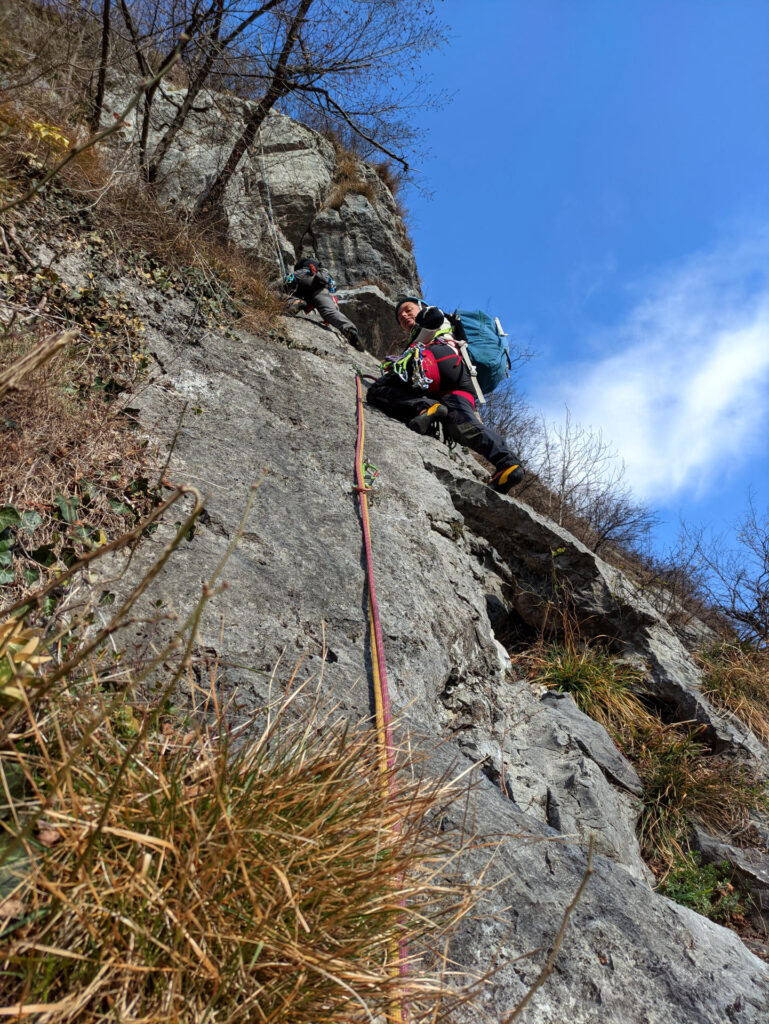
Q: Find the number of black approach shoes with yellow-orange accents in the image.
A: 2